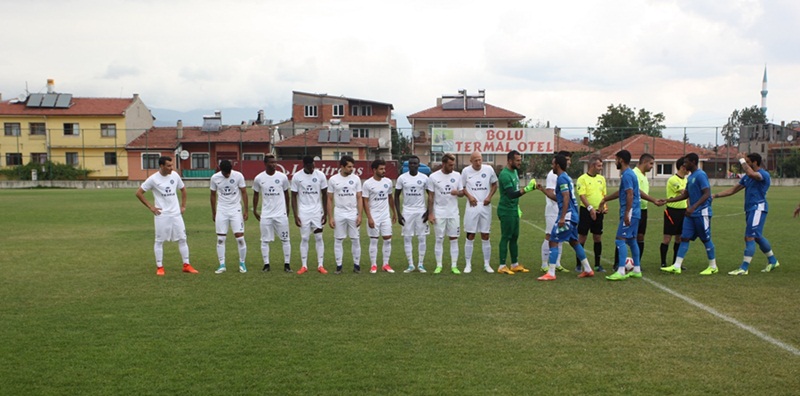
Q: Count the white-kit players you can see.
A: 10